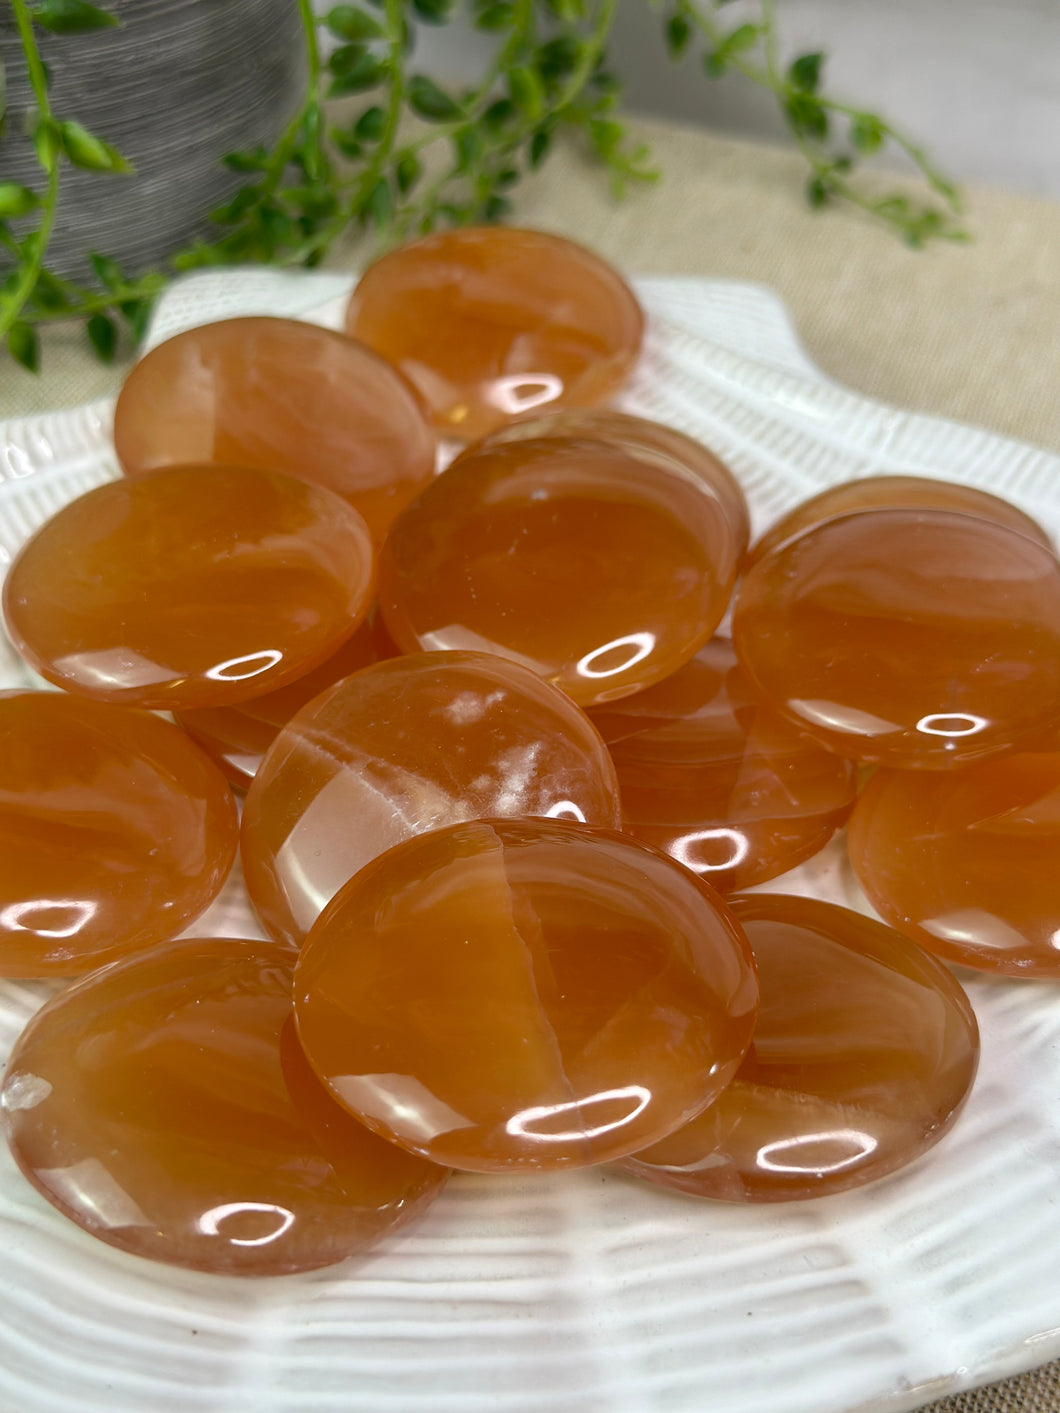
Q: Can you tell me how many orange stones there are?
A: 15